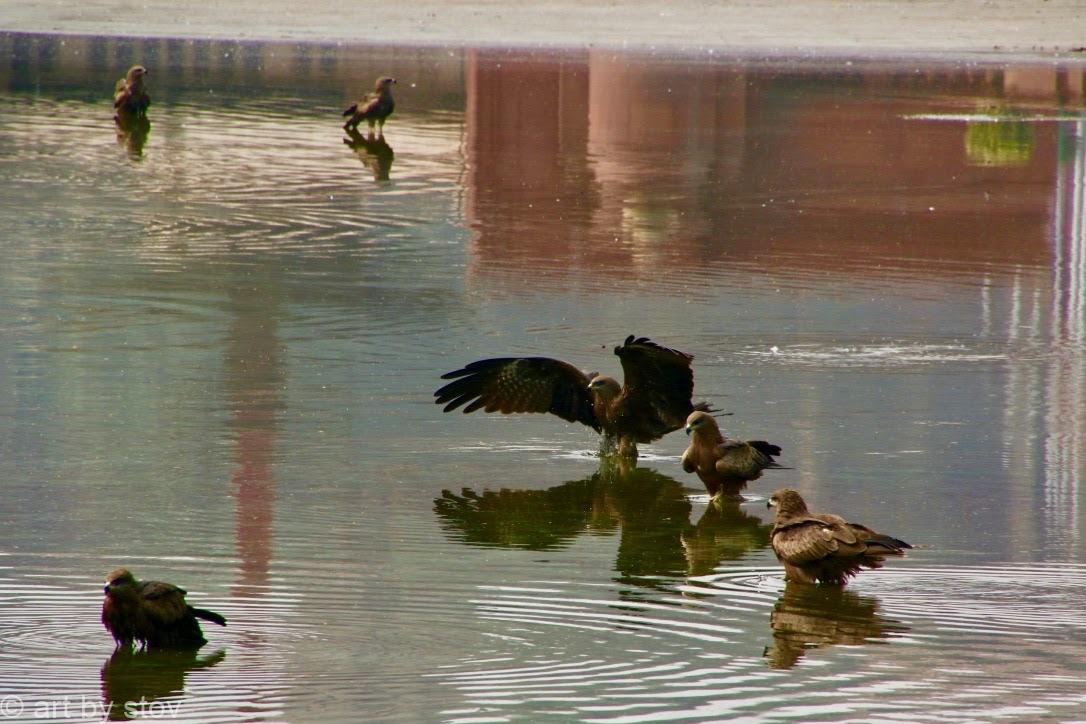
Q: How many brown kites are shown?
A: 6